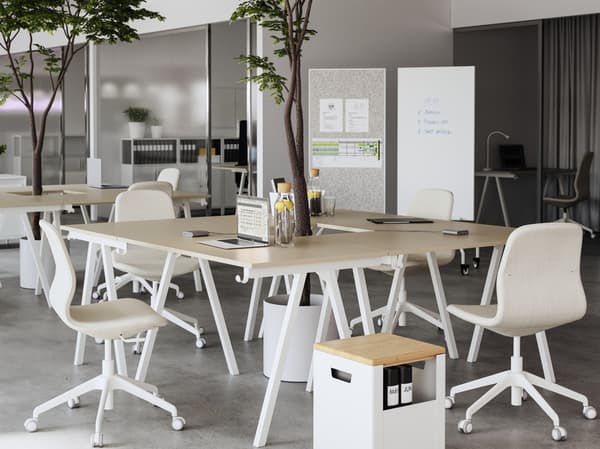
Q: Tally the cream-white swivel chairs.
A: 6